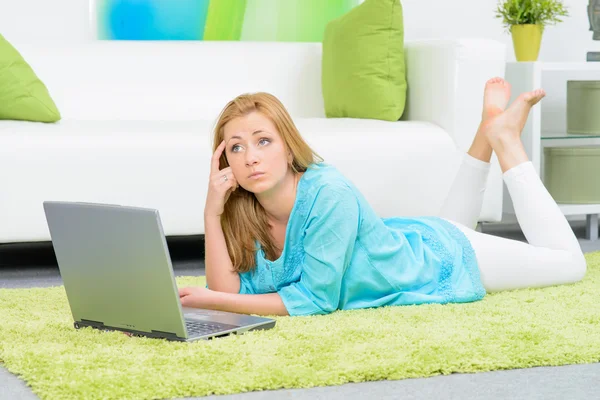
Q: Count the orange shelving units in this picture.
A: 0